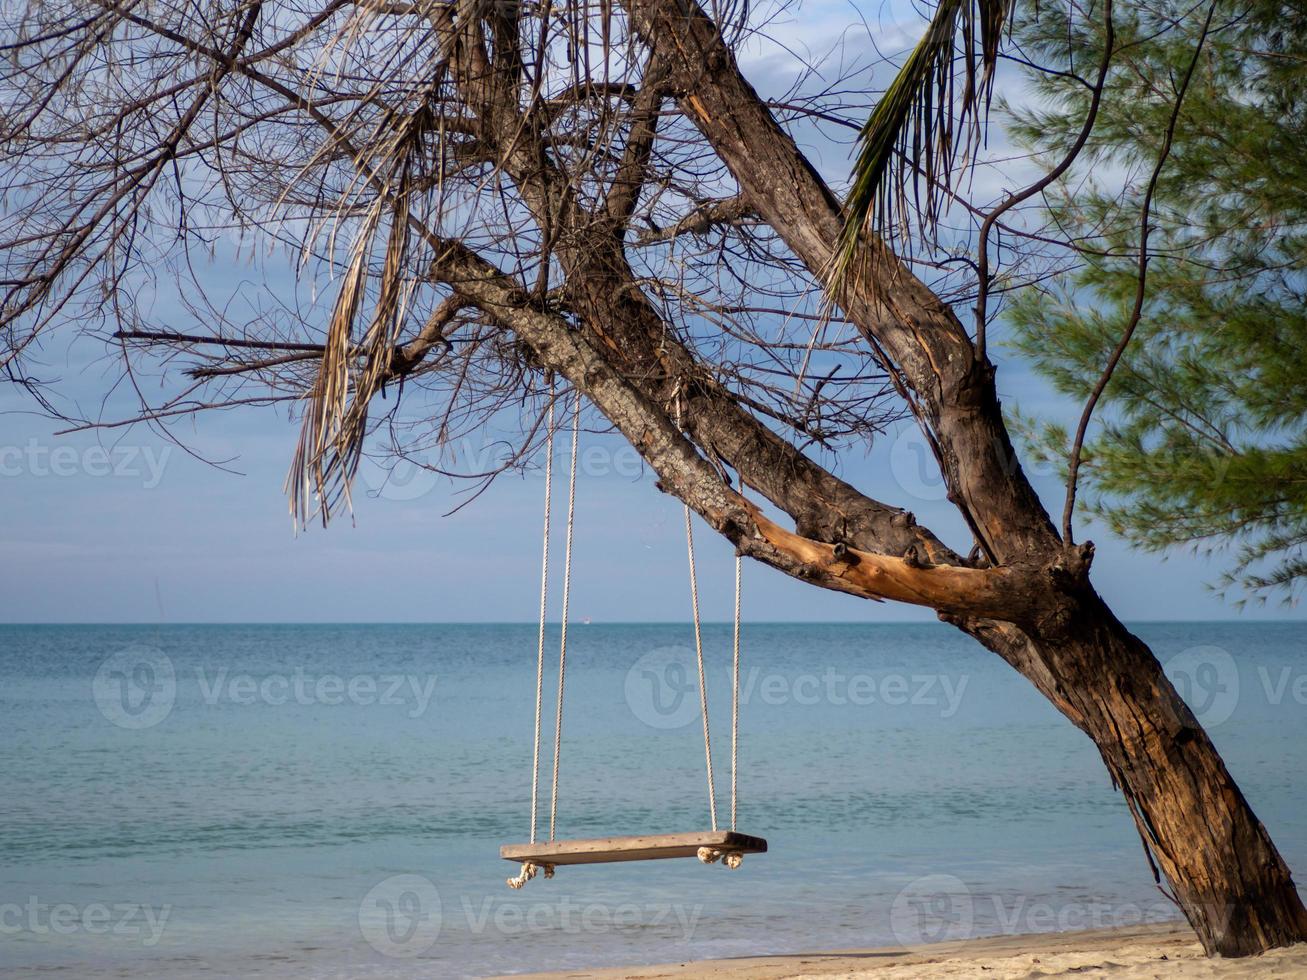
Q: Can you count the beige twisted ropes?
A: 4